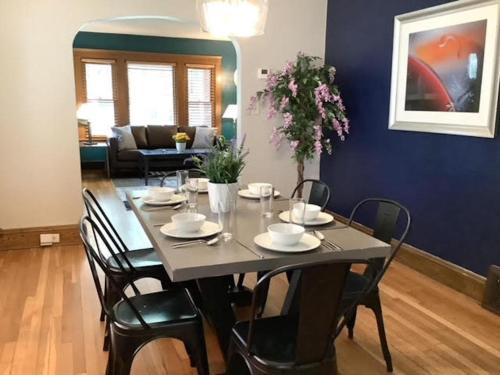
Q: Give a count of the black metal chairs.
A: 6